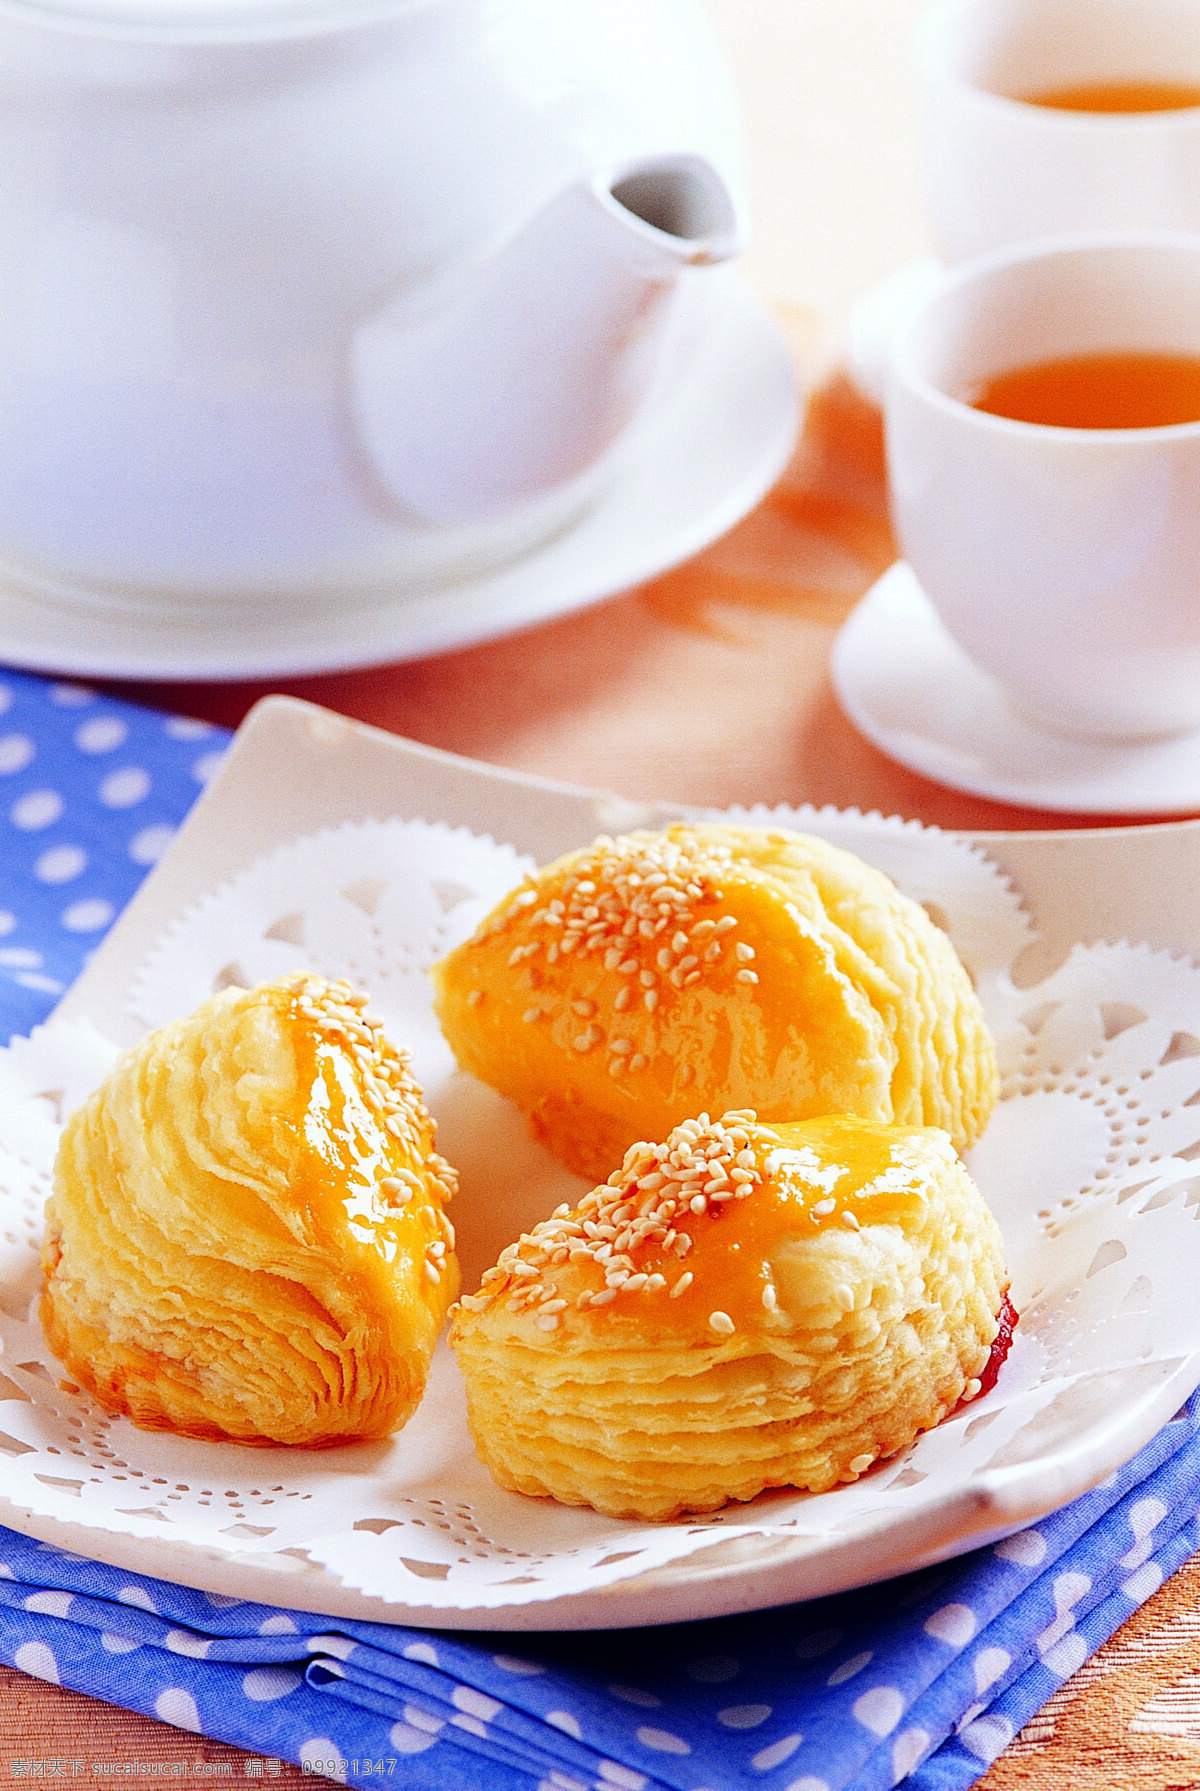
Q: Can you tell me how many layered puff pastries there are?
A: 3